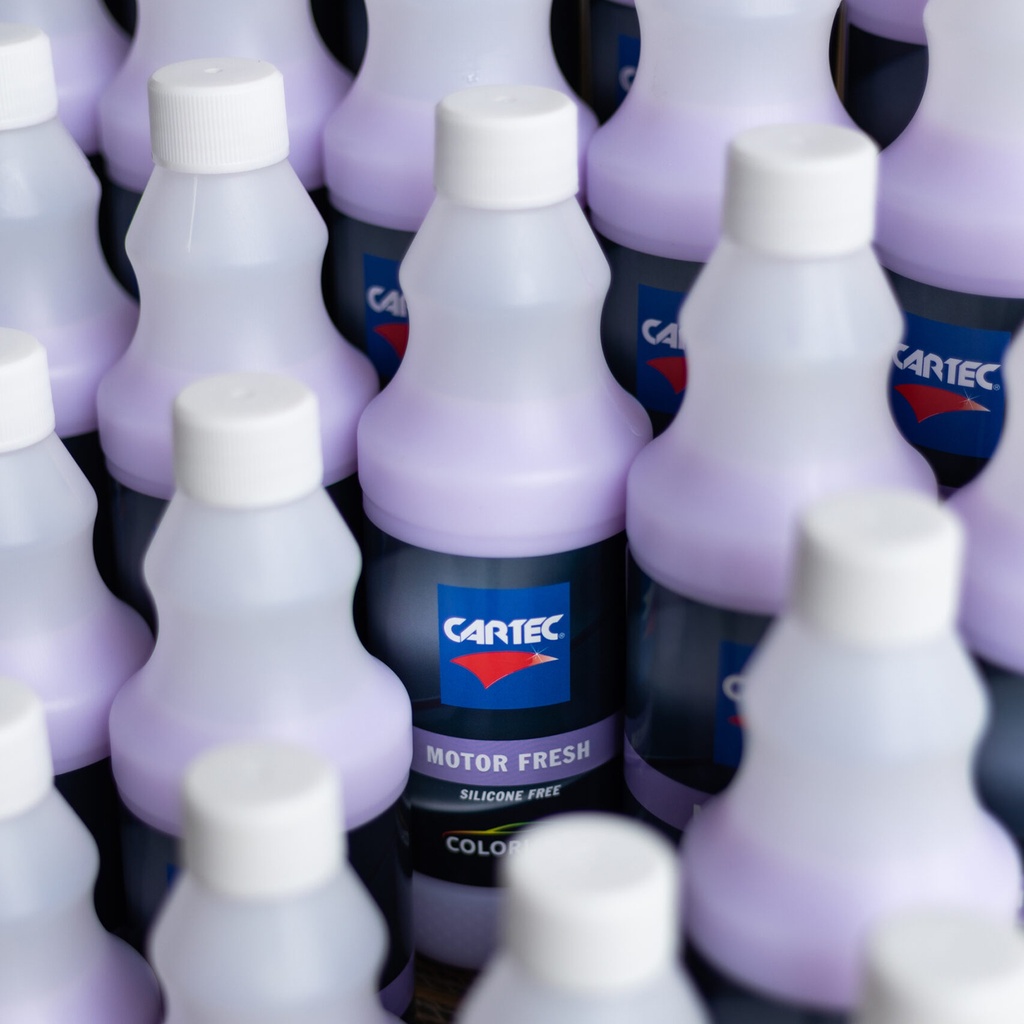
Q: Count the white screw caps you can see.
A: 11